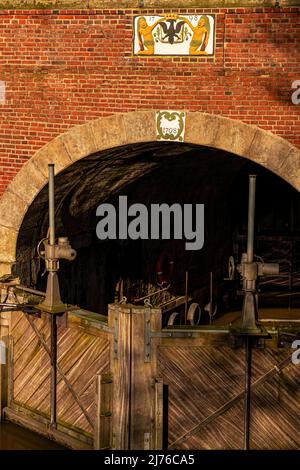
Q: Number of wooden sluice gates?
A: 2